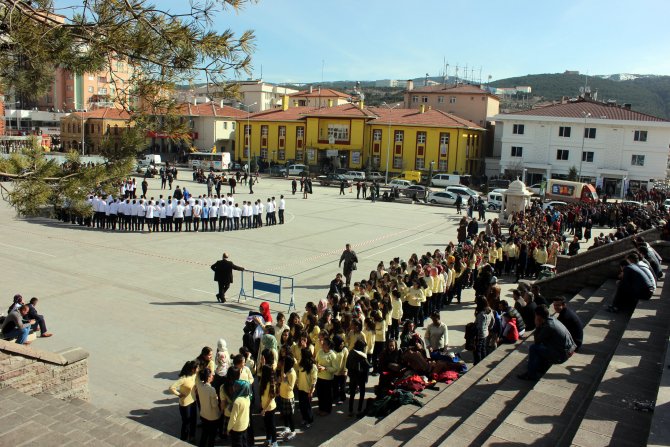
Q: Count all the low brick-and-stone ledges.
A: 1